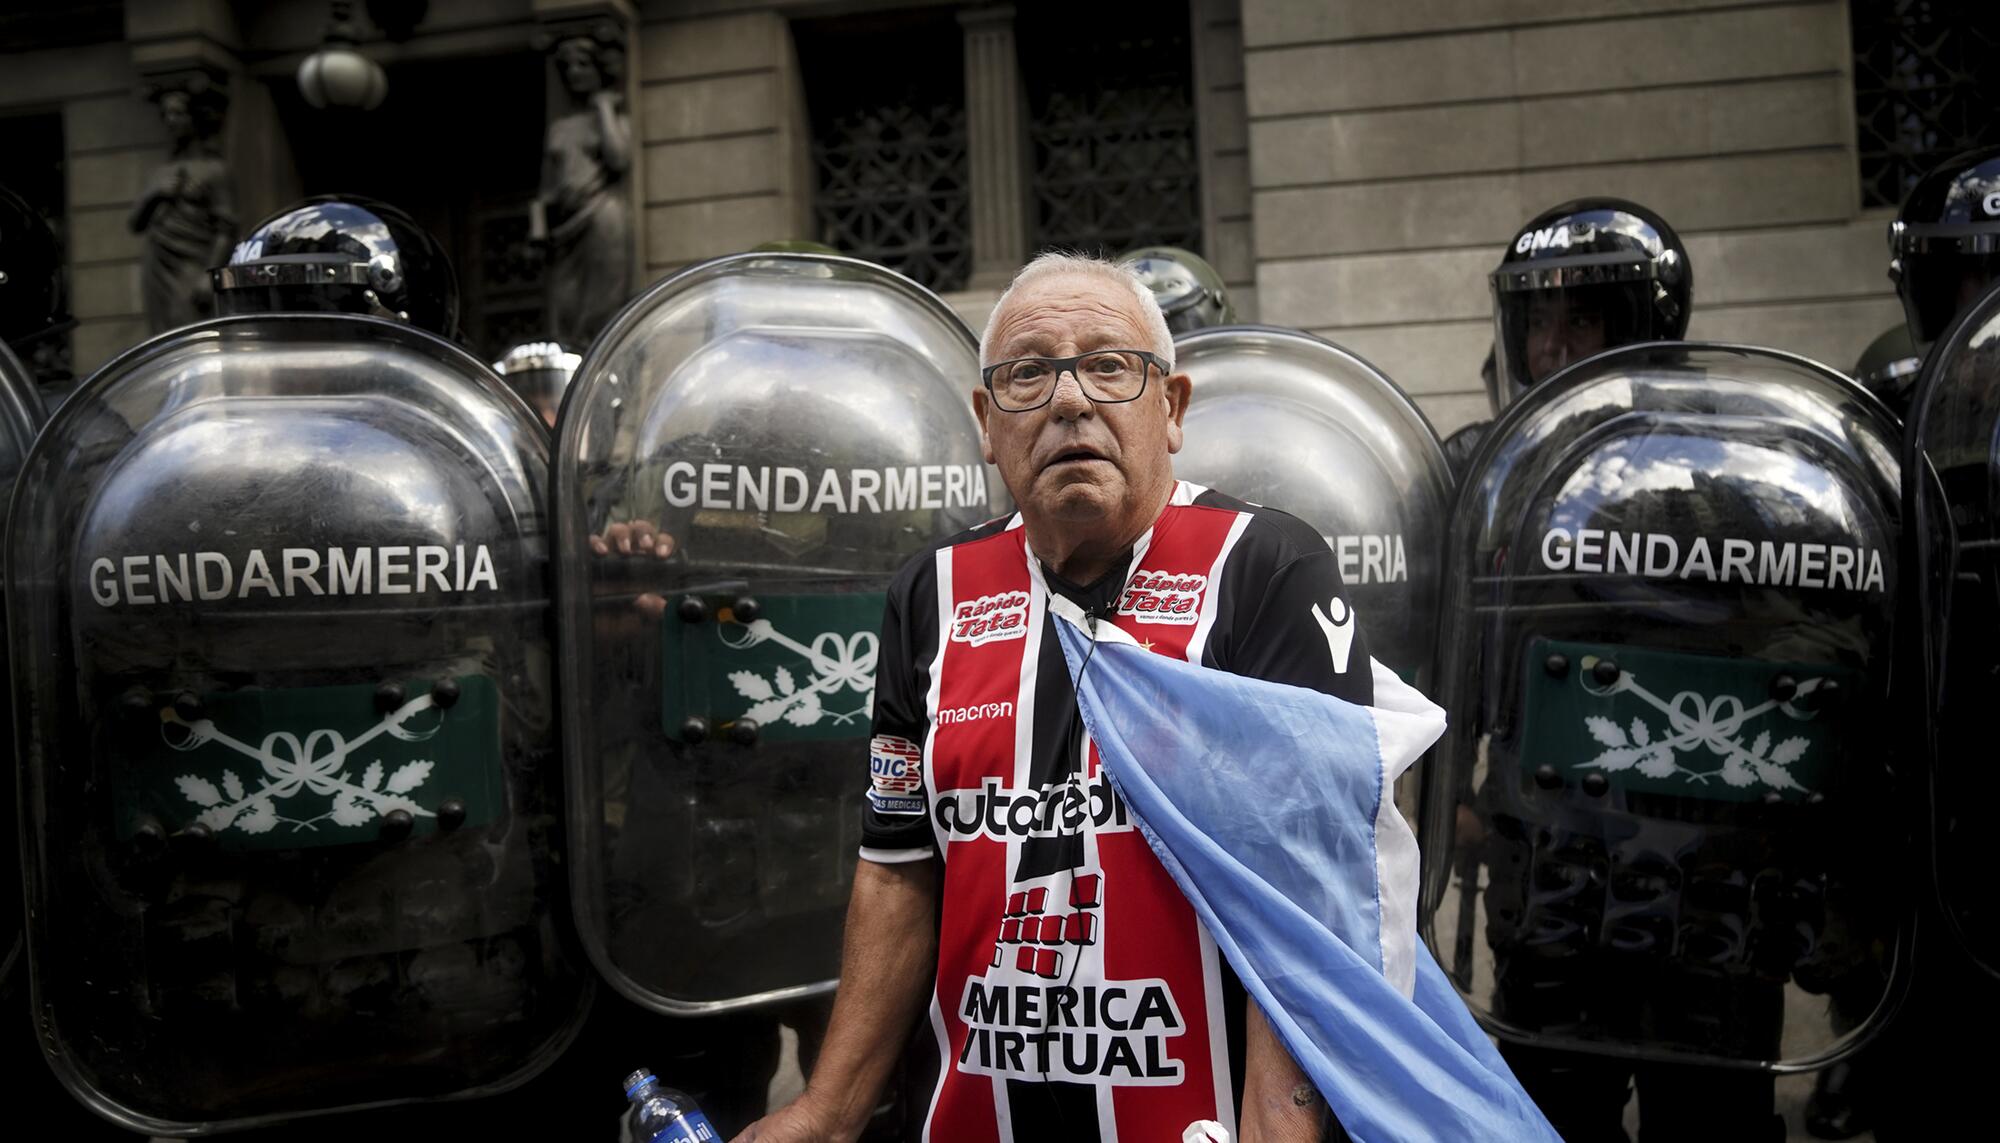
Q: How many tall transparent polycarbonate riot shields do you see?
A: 6